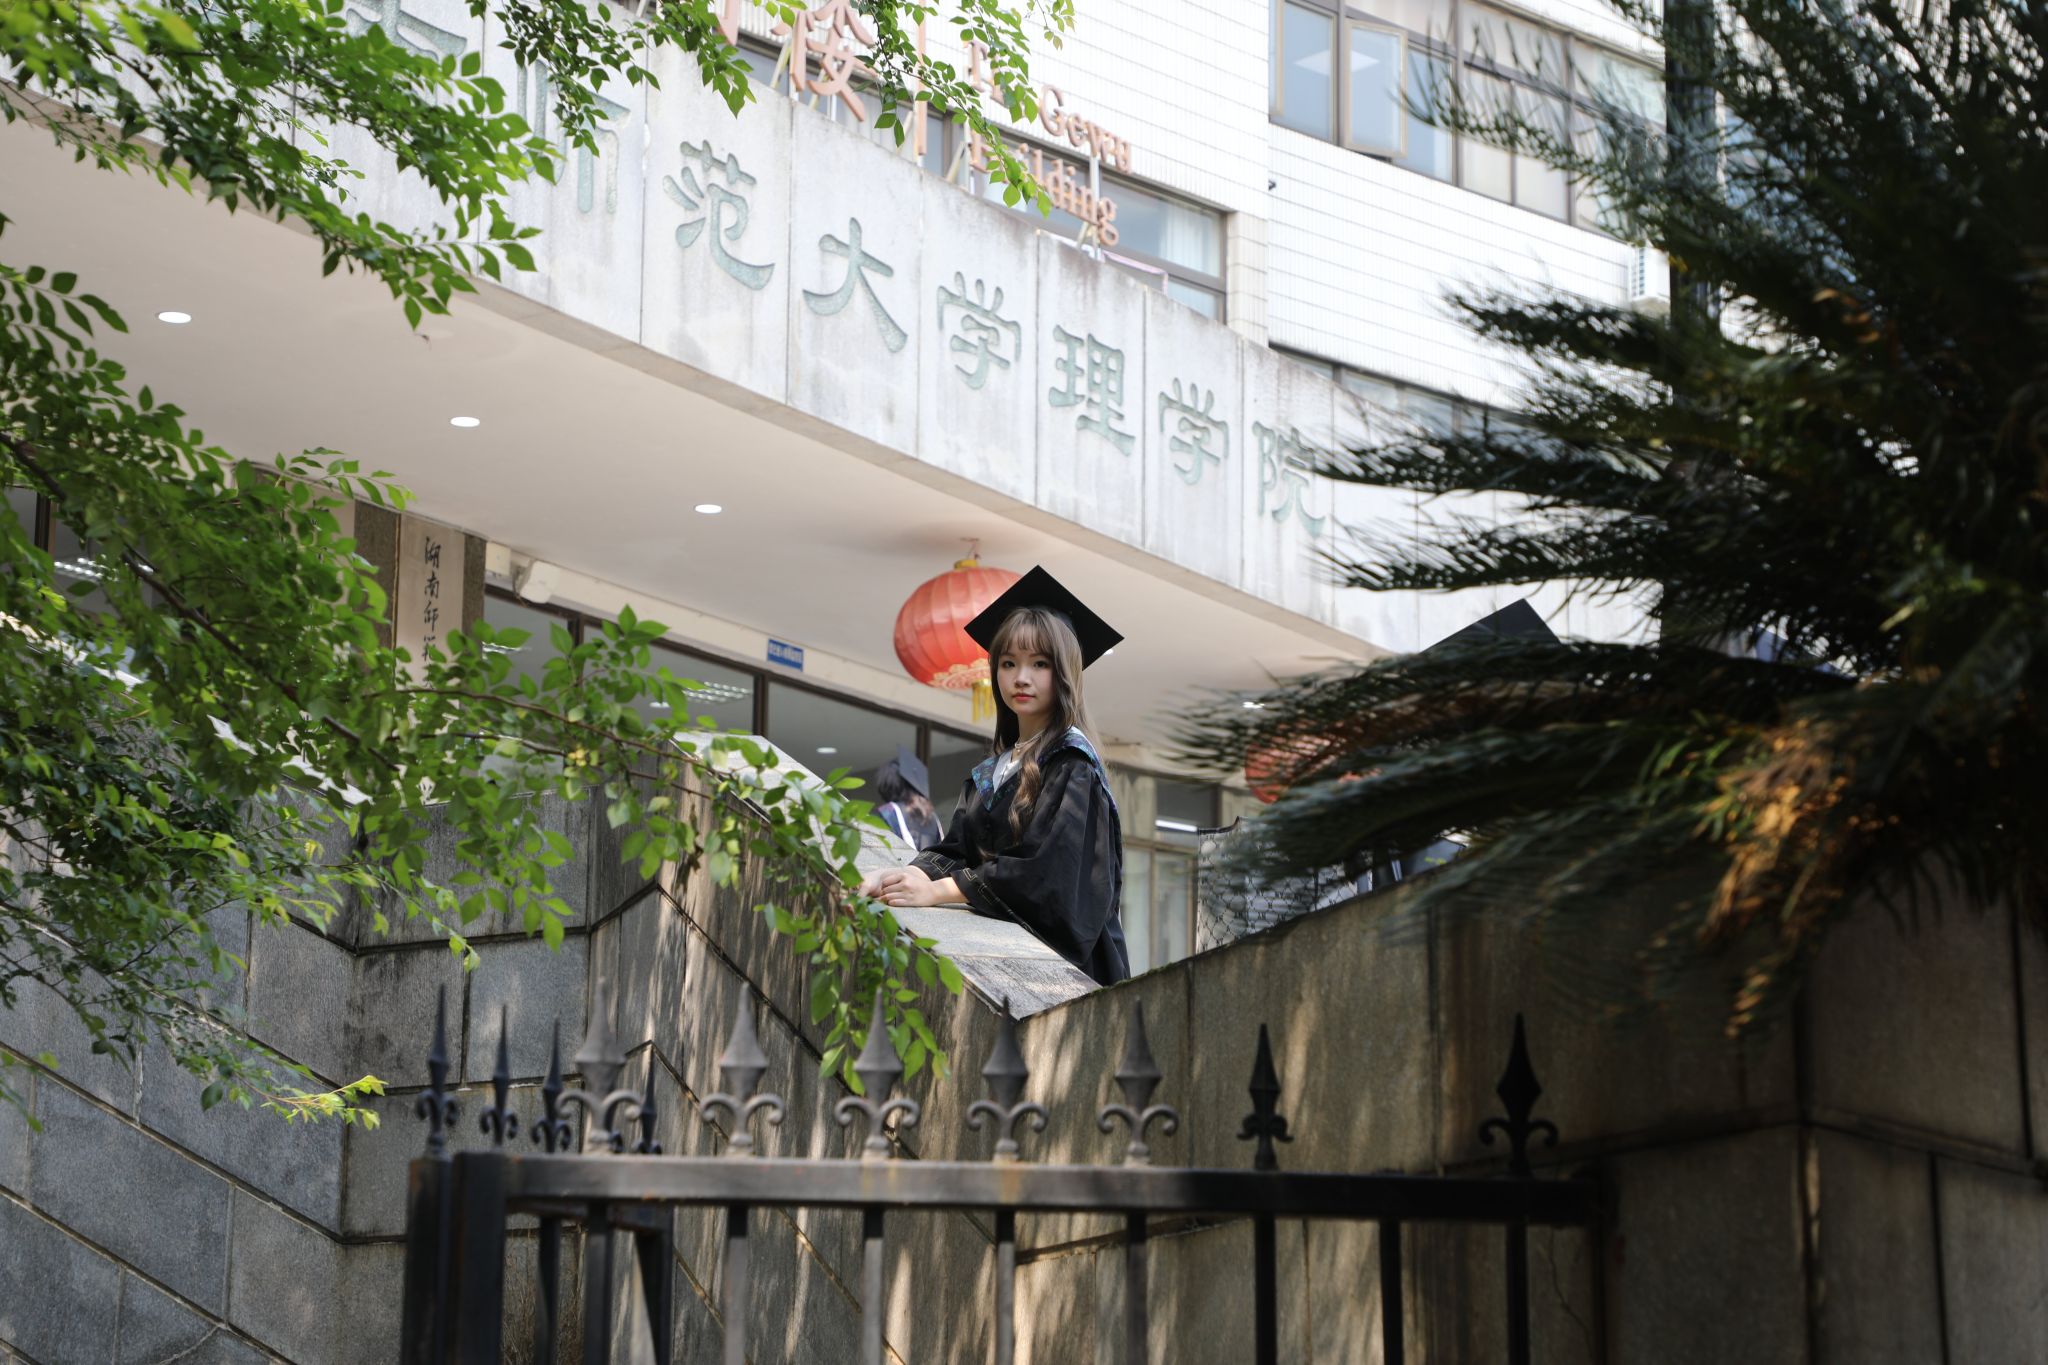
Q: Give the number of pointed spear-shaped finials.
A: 11